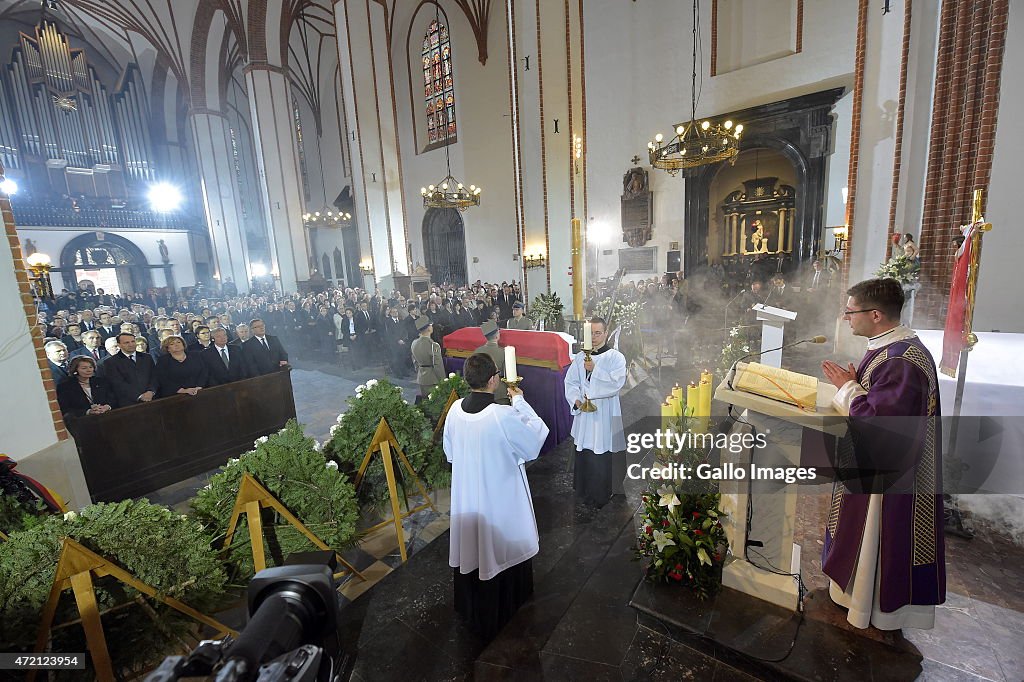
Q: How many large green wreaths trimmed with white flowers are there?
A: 4